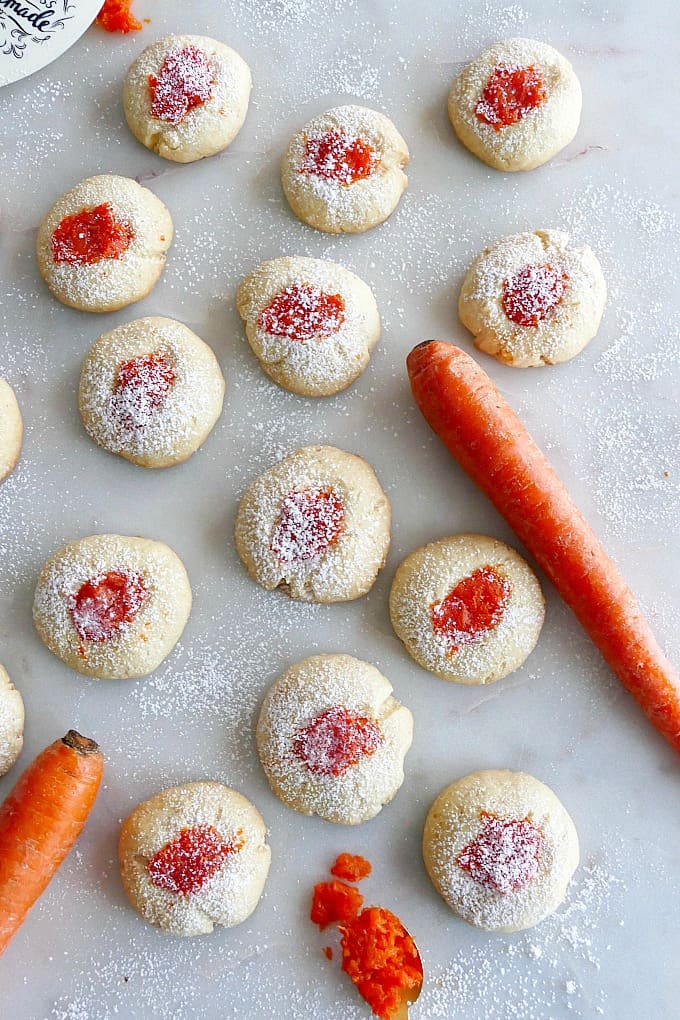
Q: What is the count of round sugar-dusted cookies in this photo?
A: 15